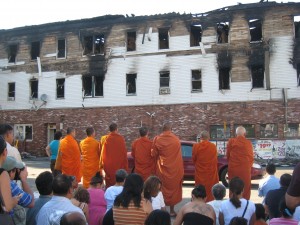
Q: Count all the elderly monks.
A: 1